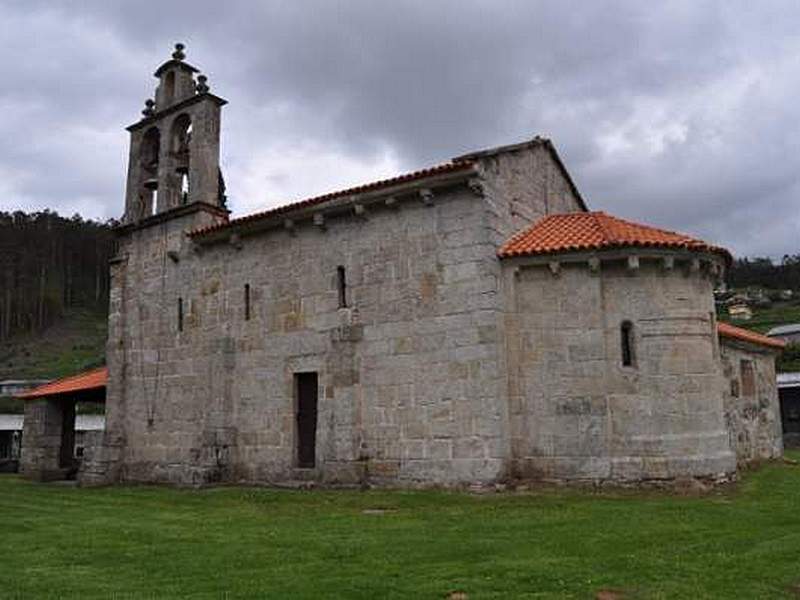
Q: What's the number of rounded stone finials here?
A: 3